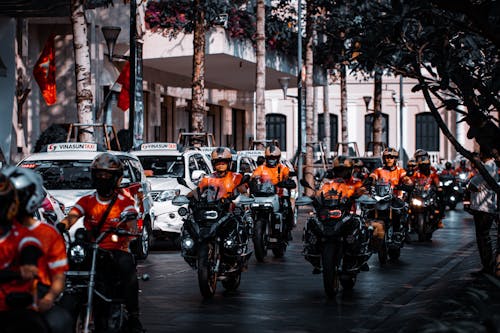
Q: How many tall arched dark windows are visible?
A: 4